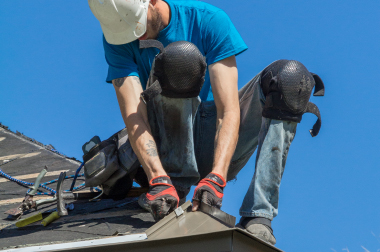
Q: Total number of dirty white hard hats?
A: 1